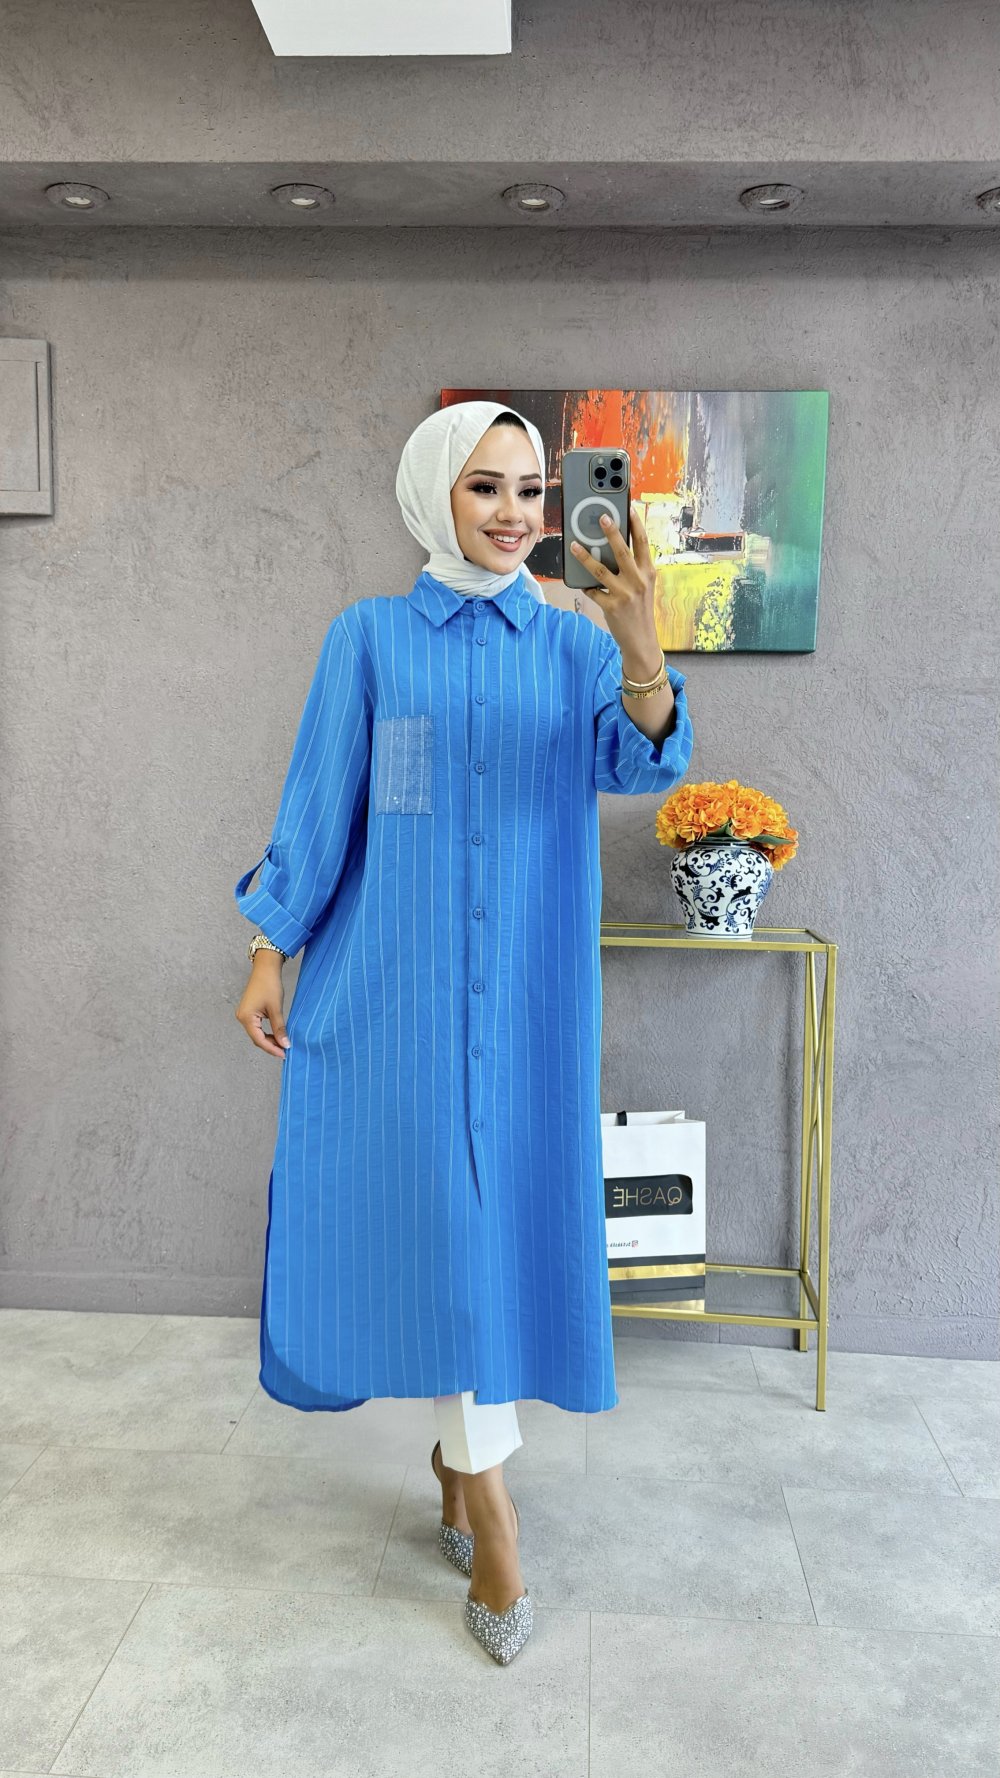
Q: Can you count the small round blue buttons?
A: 9